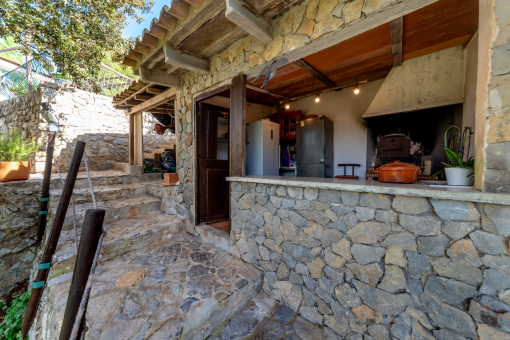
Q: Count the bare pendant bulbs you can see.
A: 3